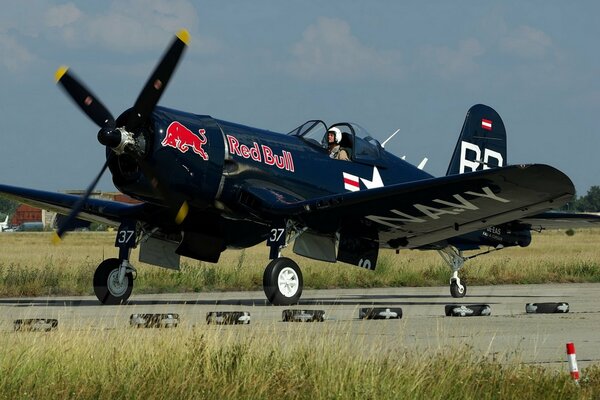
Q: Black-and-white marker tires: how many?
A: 7